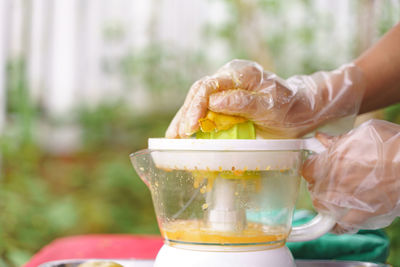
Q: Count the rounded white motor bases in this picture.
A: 1